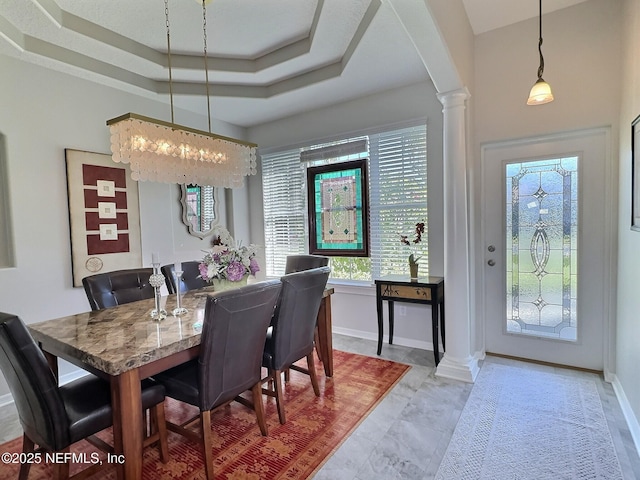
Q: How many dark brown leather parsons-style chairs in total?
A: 6